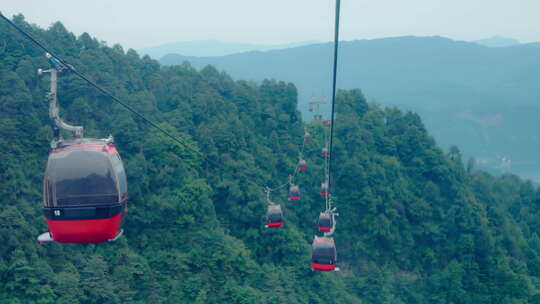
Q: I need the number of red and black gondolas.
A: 11